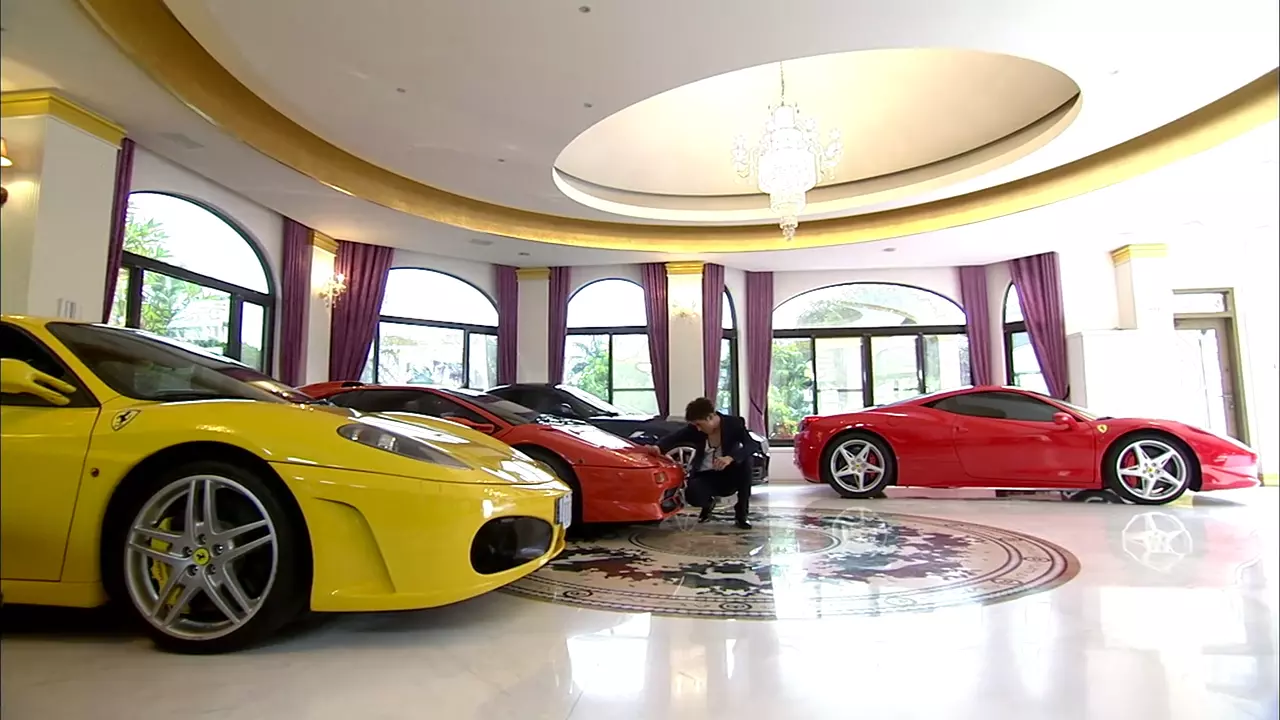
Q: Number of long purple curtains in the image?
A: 10